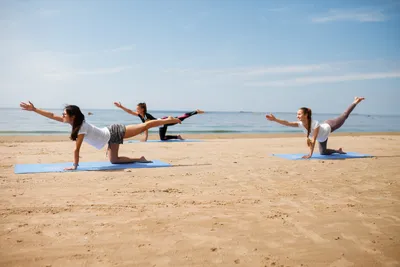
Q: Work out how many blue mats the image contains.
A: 3